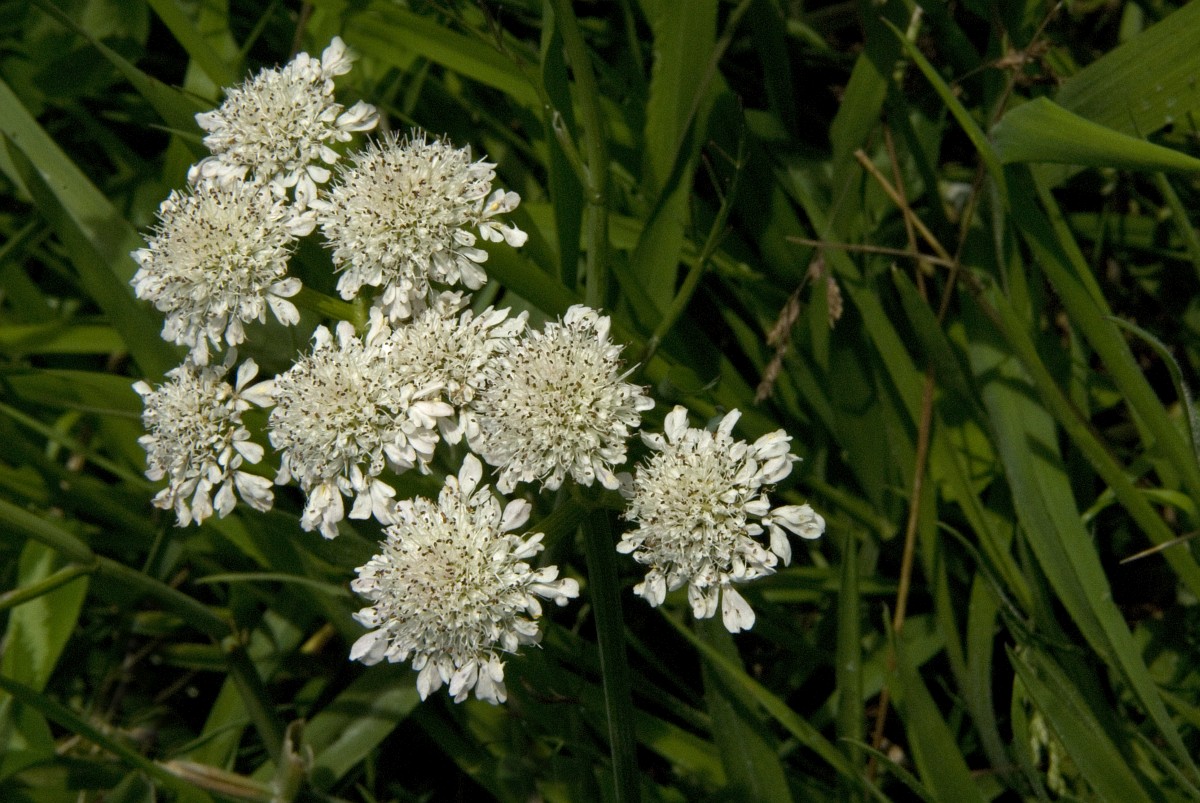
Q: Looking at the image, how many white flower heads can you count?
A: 9